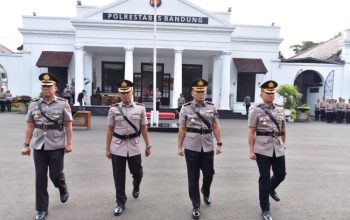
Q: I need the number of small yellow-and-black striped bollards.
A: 0